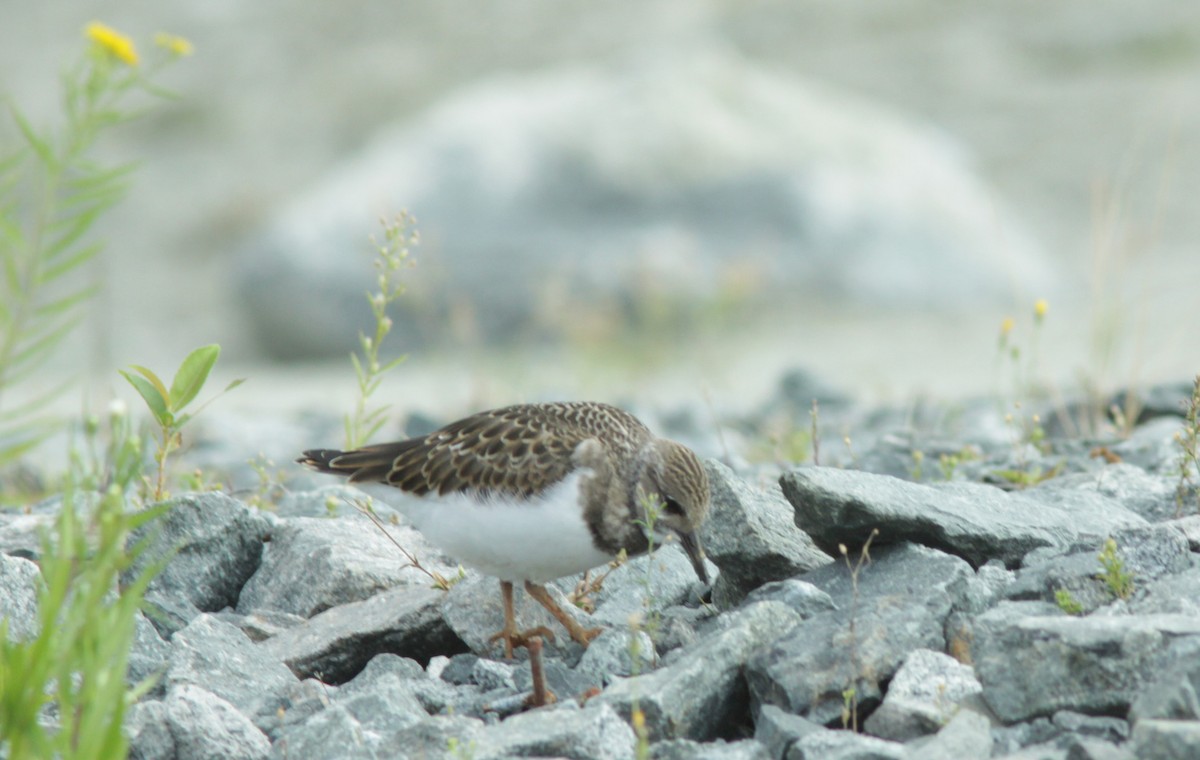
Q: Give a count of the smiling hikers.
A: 0